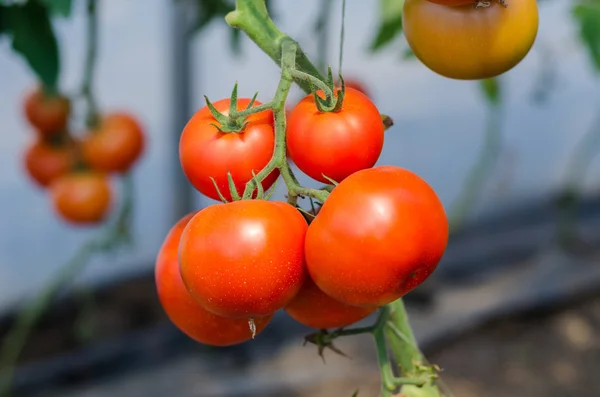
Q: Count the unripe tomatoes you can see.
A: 1